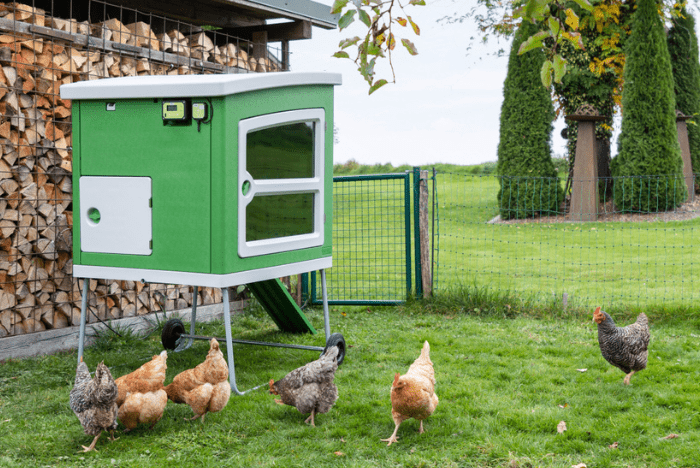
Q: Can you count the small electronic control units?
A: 2